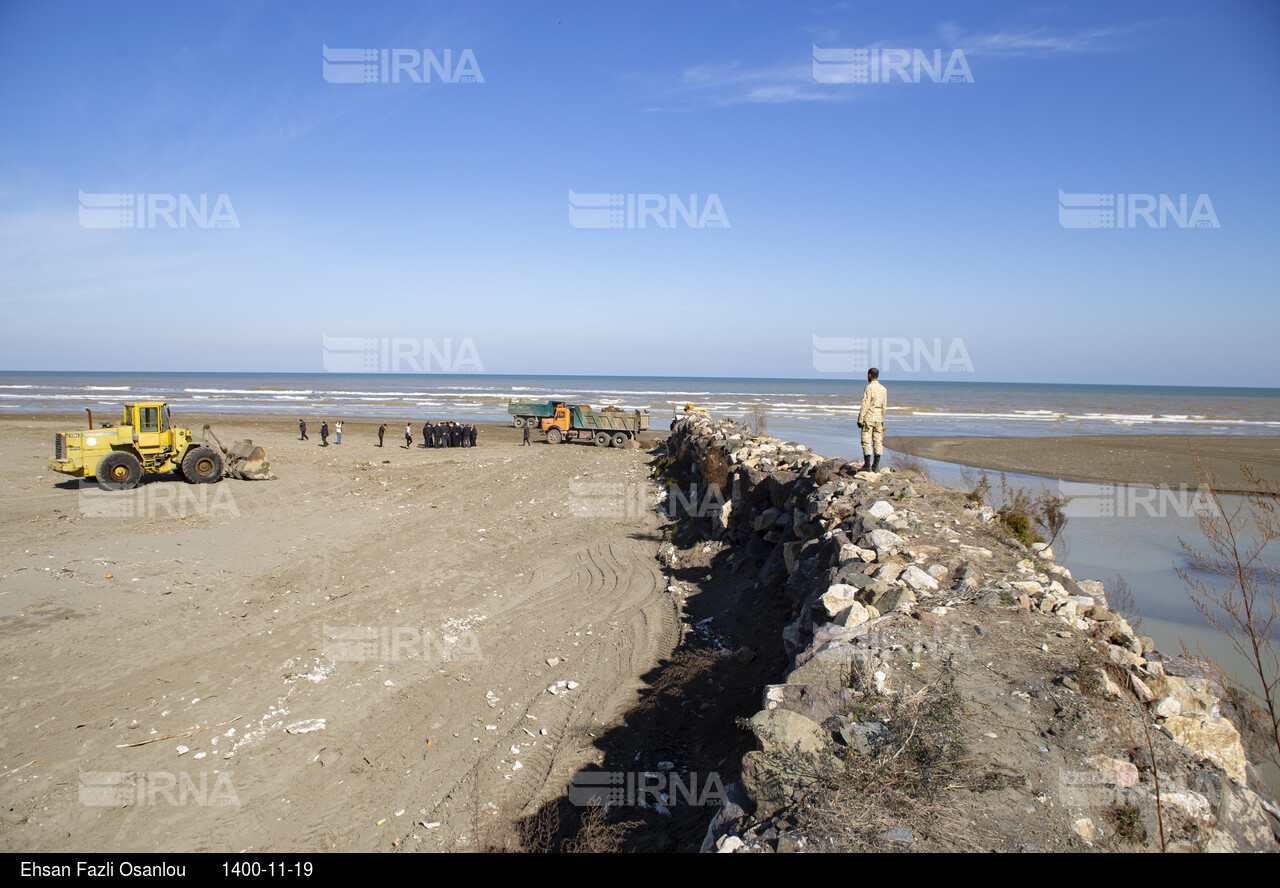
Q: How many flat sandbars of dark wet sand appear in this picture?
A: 1